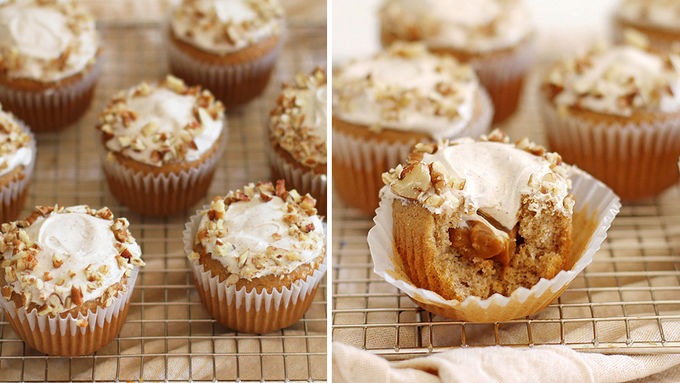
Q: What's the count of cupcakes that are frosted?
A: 12